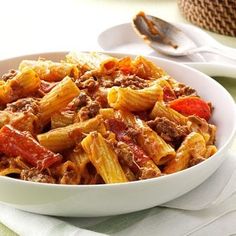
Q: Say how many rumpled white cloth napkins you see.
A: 1